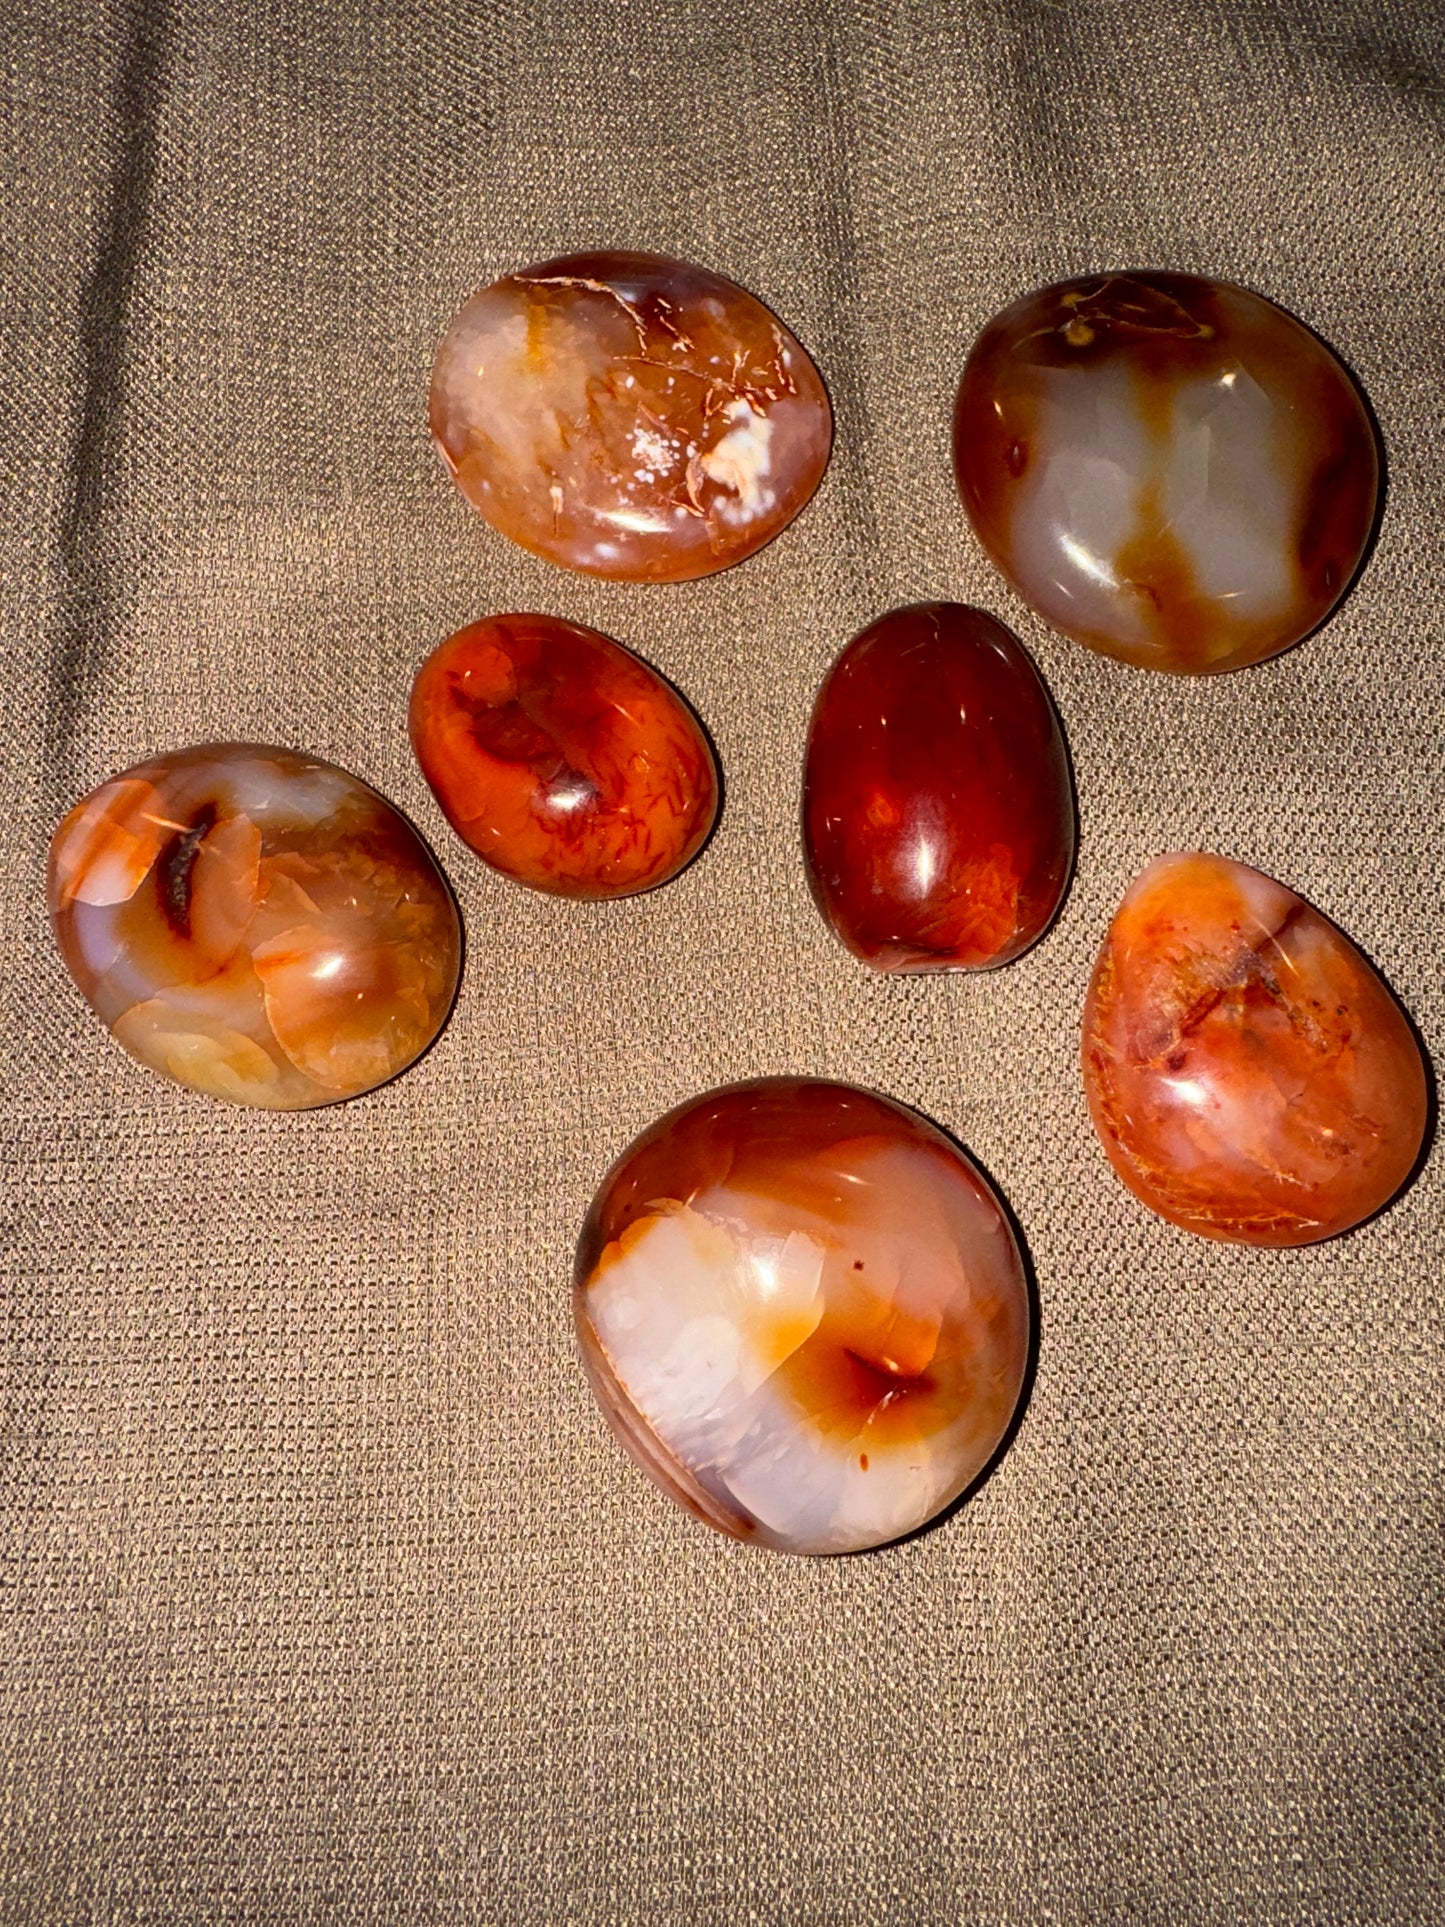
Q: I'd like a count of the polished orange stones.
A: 7